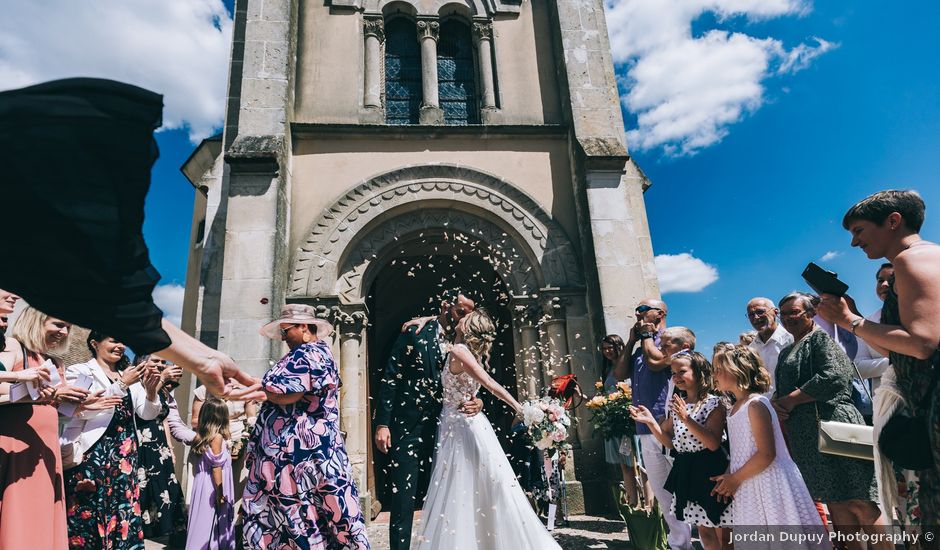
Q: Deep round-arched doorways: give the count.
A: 1